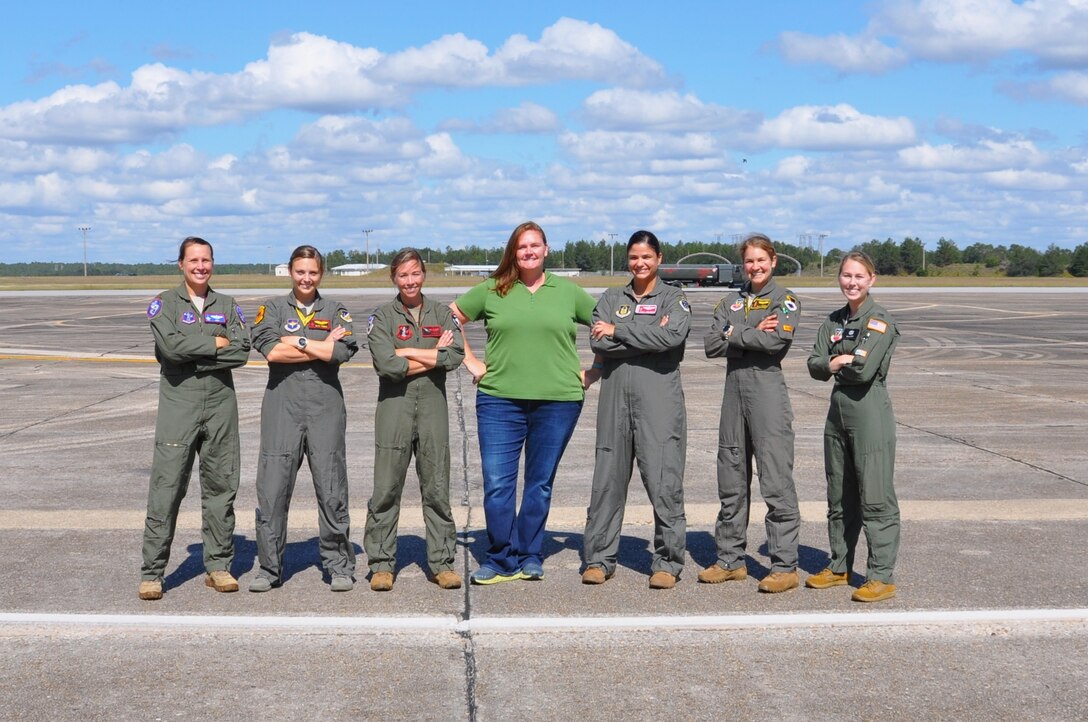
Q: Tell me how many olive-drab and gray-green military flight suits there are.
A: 6